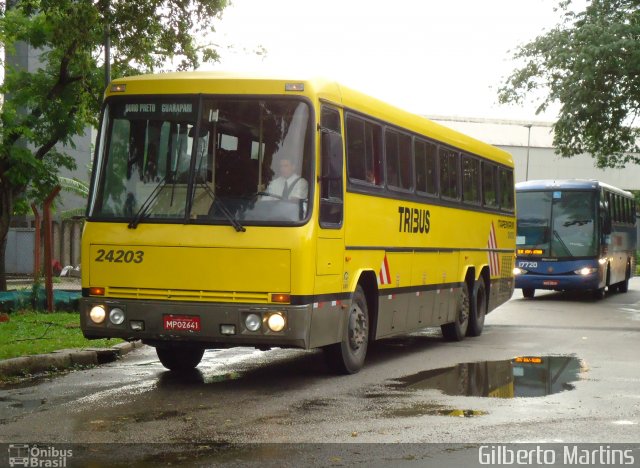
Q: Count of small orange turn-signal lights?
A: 2